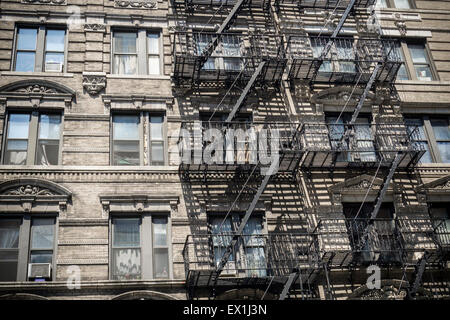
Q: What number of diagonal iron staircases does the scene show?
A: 8